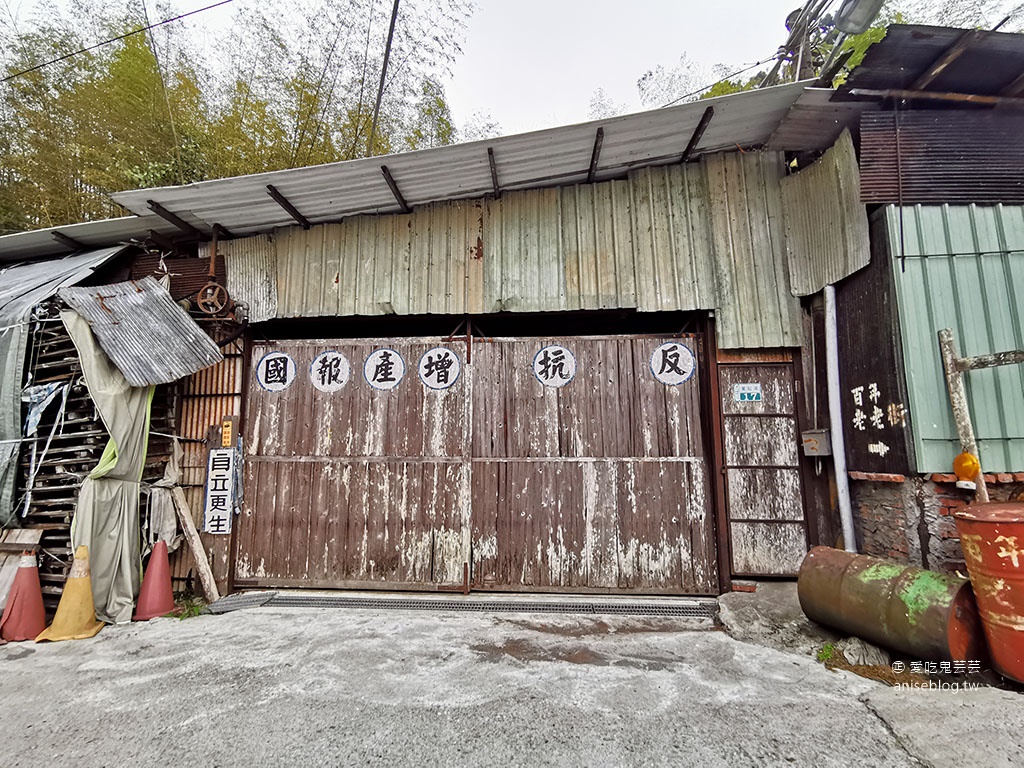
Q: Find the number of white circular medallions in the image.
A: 6